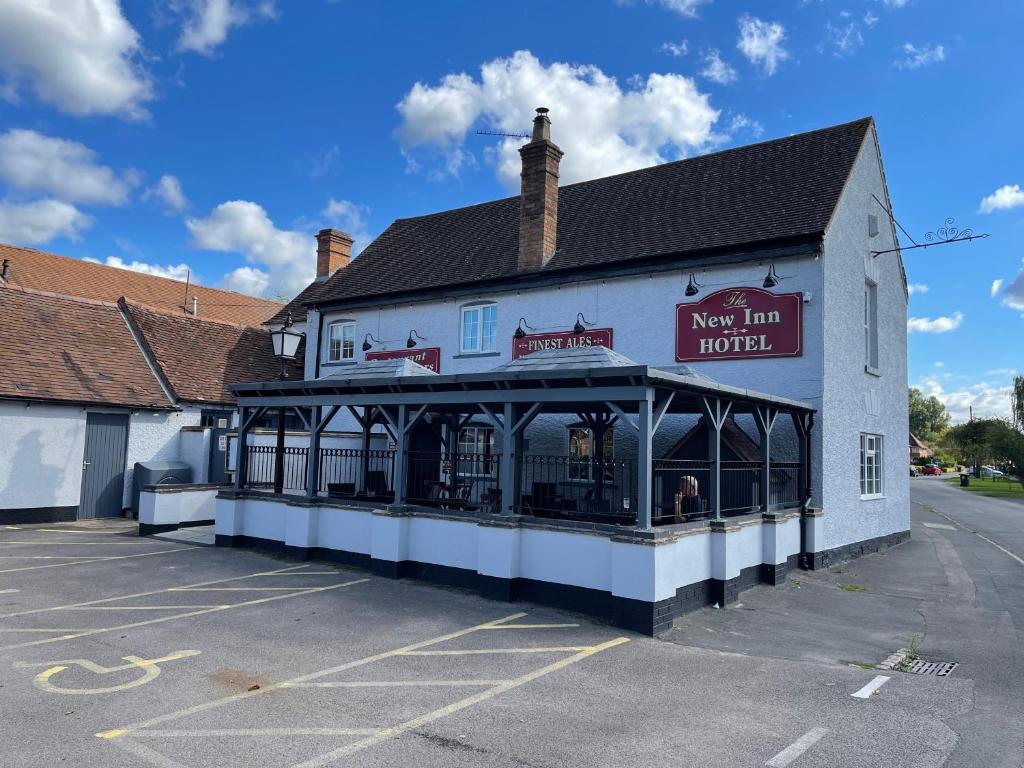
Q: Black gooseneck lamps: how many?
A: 6